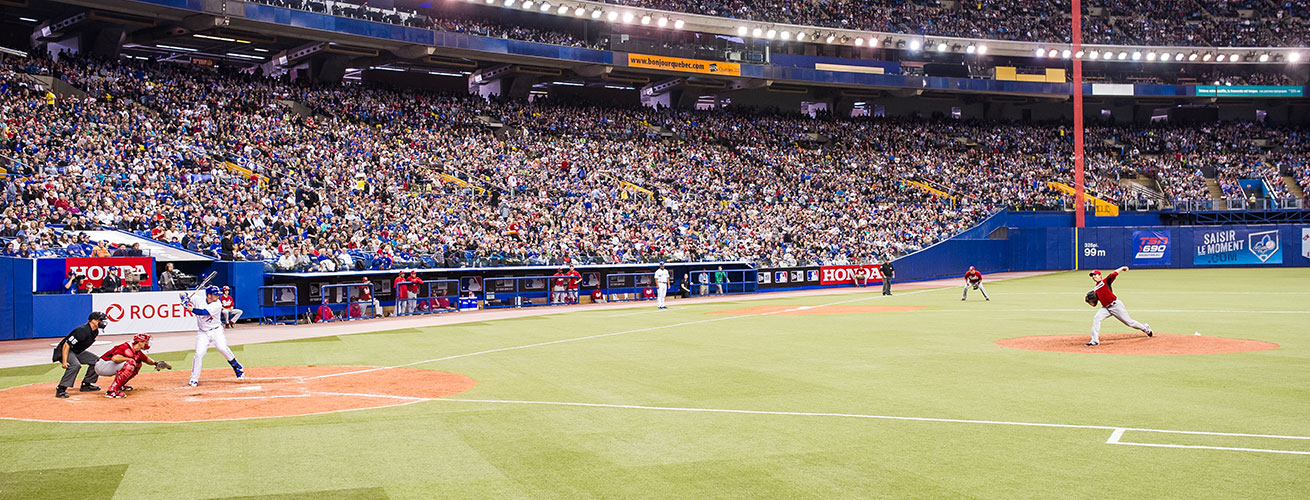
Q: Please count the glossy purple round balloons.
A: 0